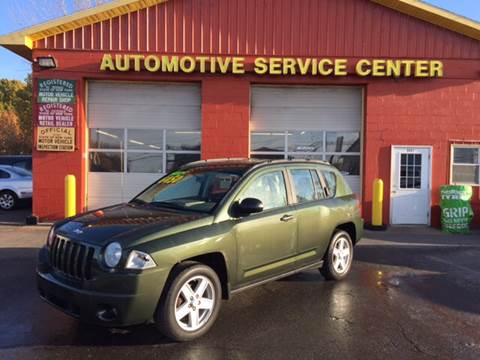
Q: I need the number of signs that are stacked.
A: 3